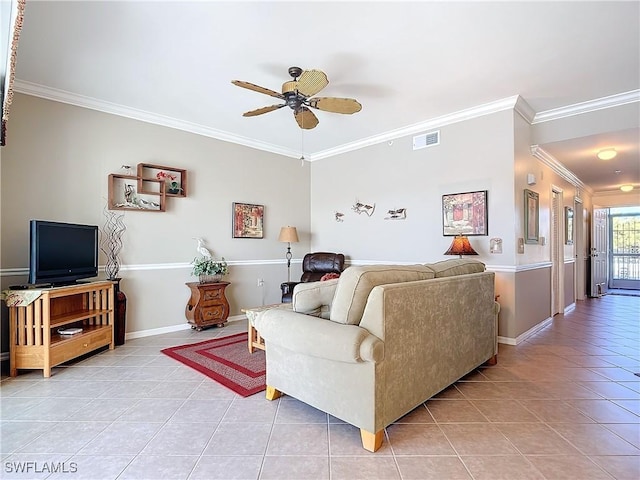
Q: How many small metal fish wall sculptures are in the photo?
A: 3